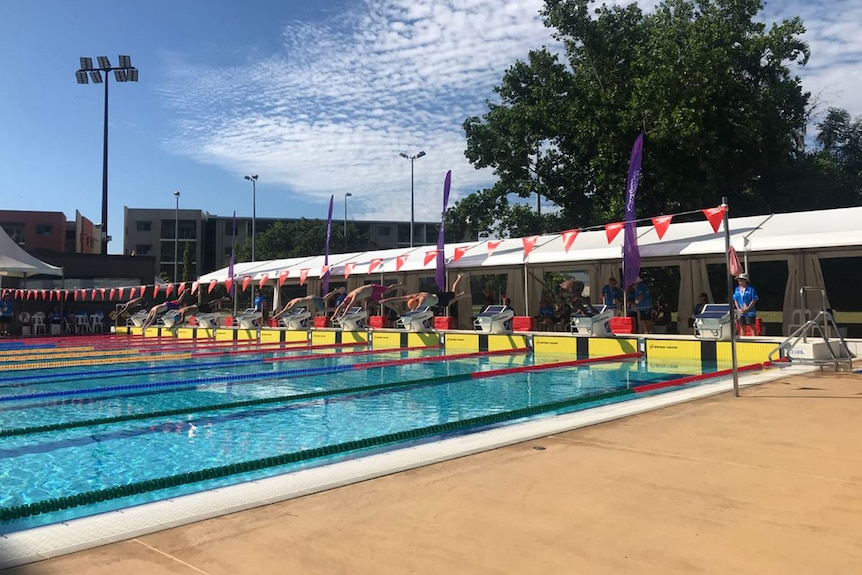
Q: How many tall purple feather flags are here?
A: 4